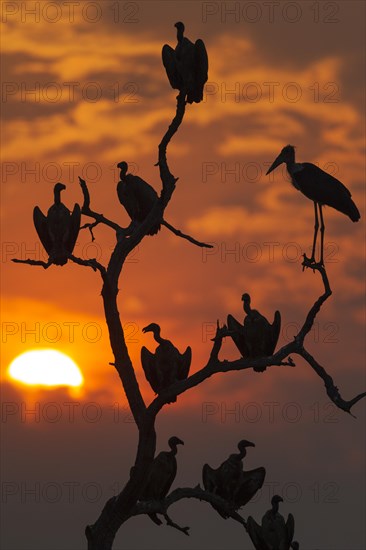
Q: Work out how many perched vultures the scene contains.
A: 8